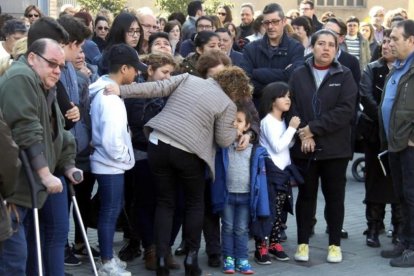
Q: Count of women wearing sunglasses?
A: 3